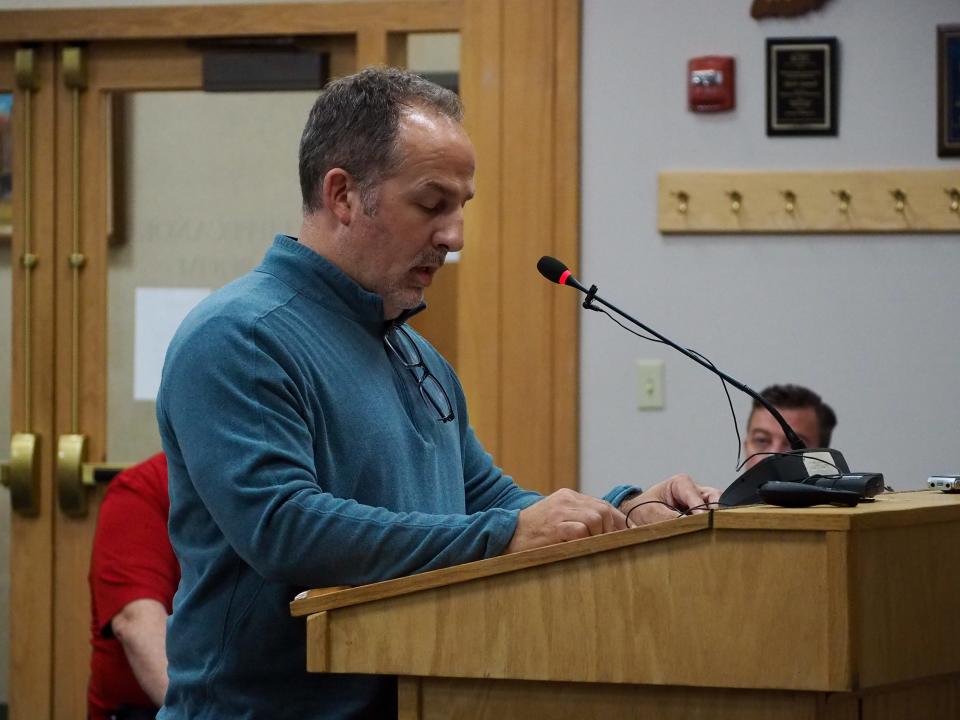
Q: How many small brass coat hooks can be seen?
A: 6